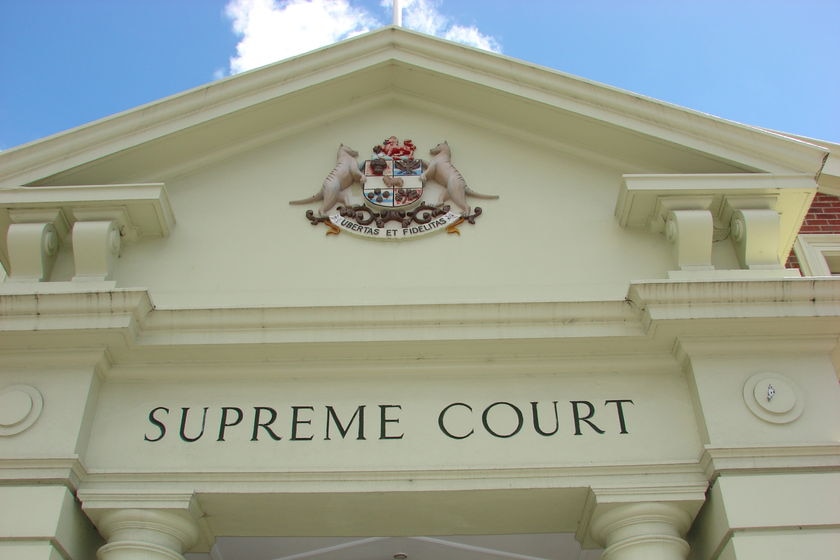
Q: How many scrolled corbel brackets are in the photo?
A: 4